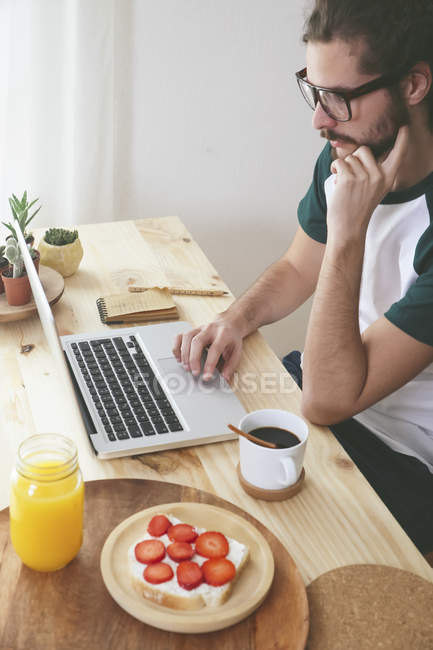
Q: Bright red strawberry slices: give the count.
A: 8